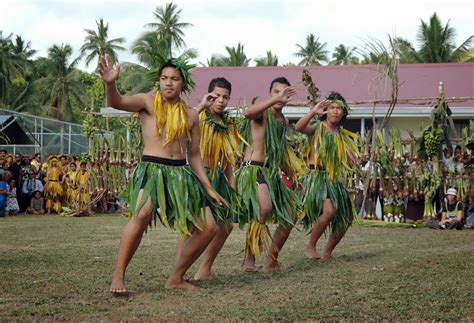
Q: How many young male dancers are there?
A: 4